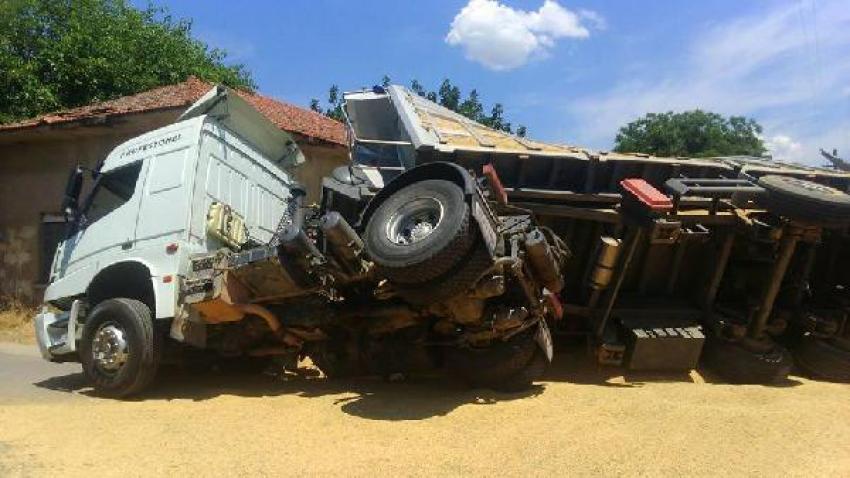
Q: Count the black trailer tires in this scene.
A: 3